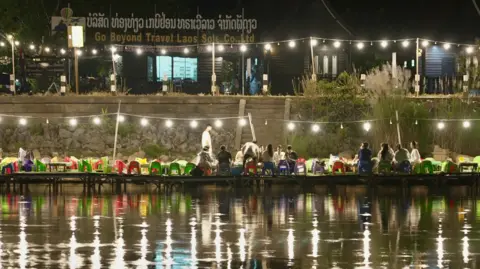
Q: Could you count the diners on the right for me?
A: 4